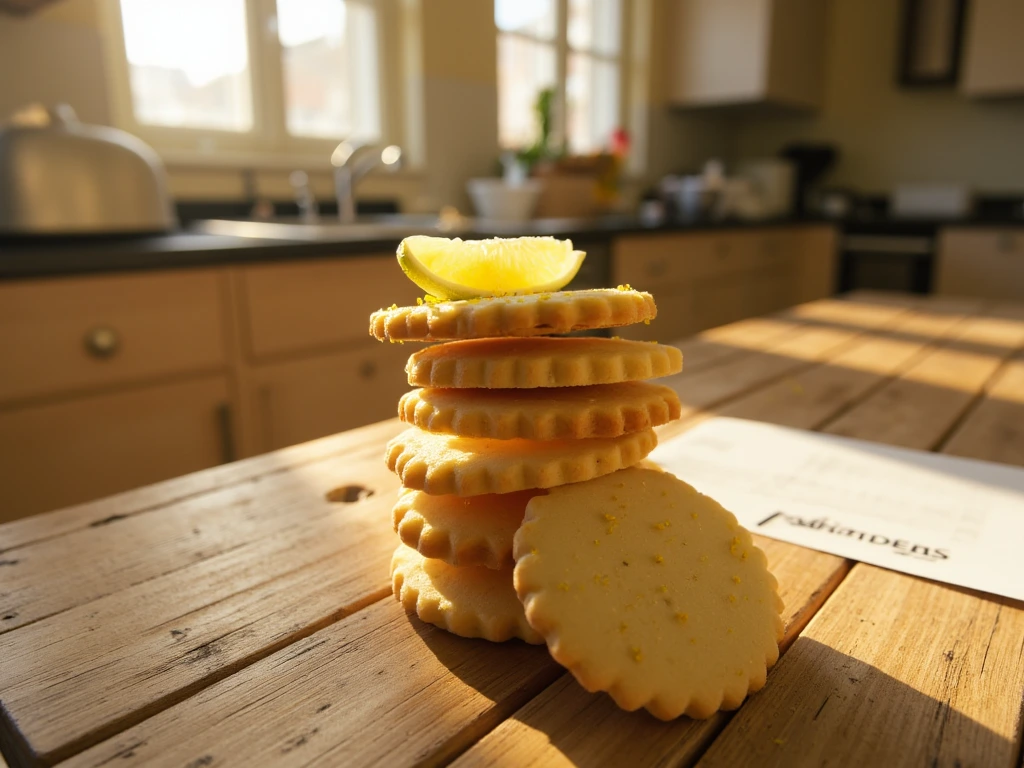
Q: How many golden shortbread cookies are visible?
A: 7